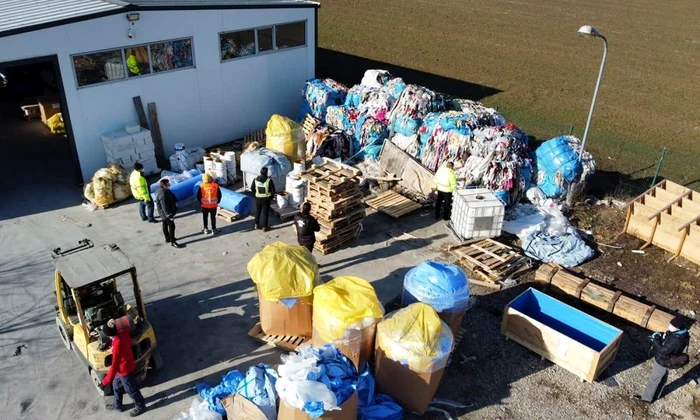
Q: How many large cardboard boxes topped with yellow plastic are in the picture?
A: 3